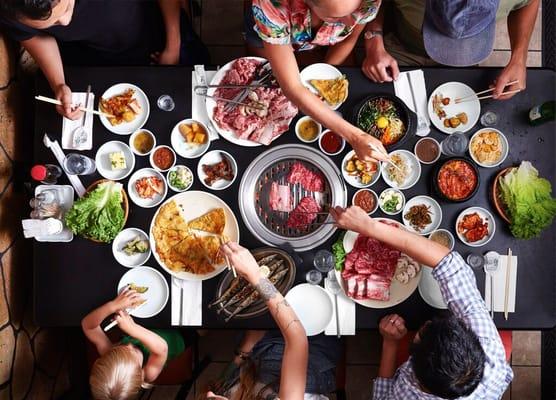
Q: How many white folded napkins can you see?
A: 6